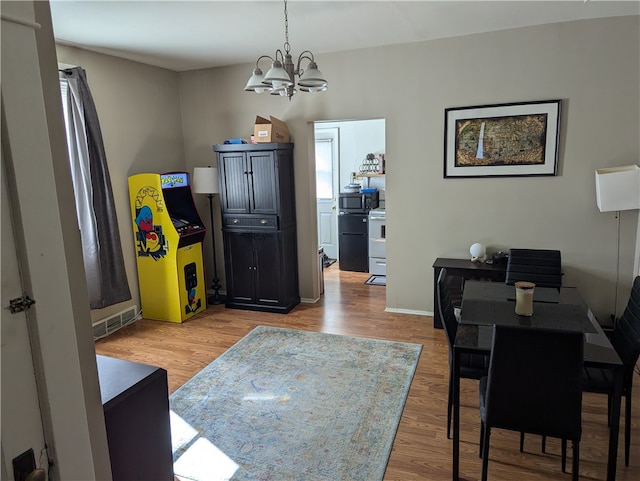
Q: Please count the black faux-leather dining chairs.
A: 4